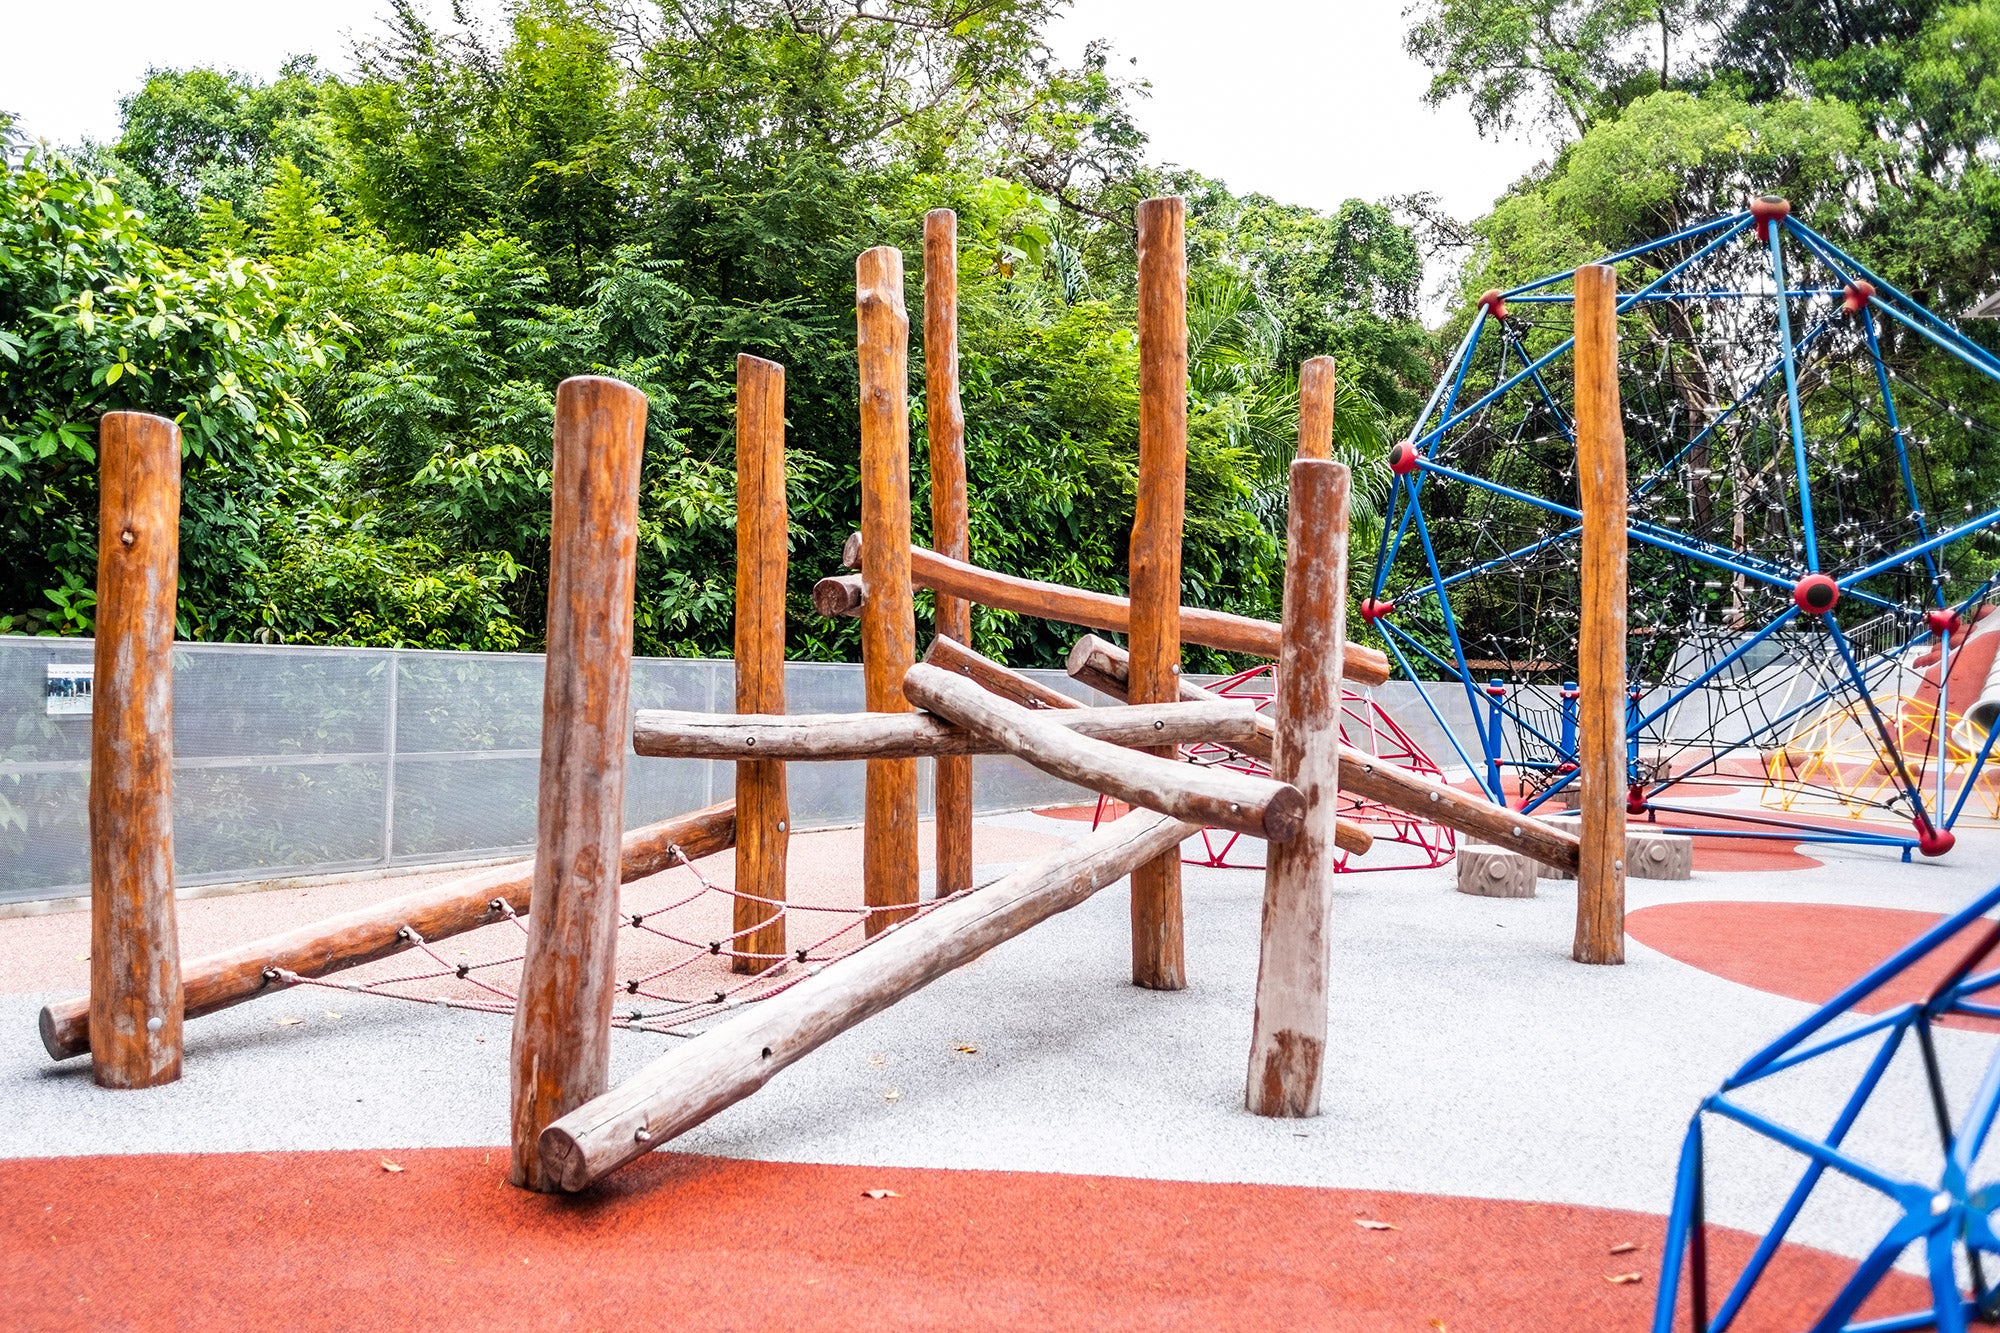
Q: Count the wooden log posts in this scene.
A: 9